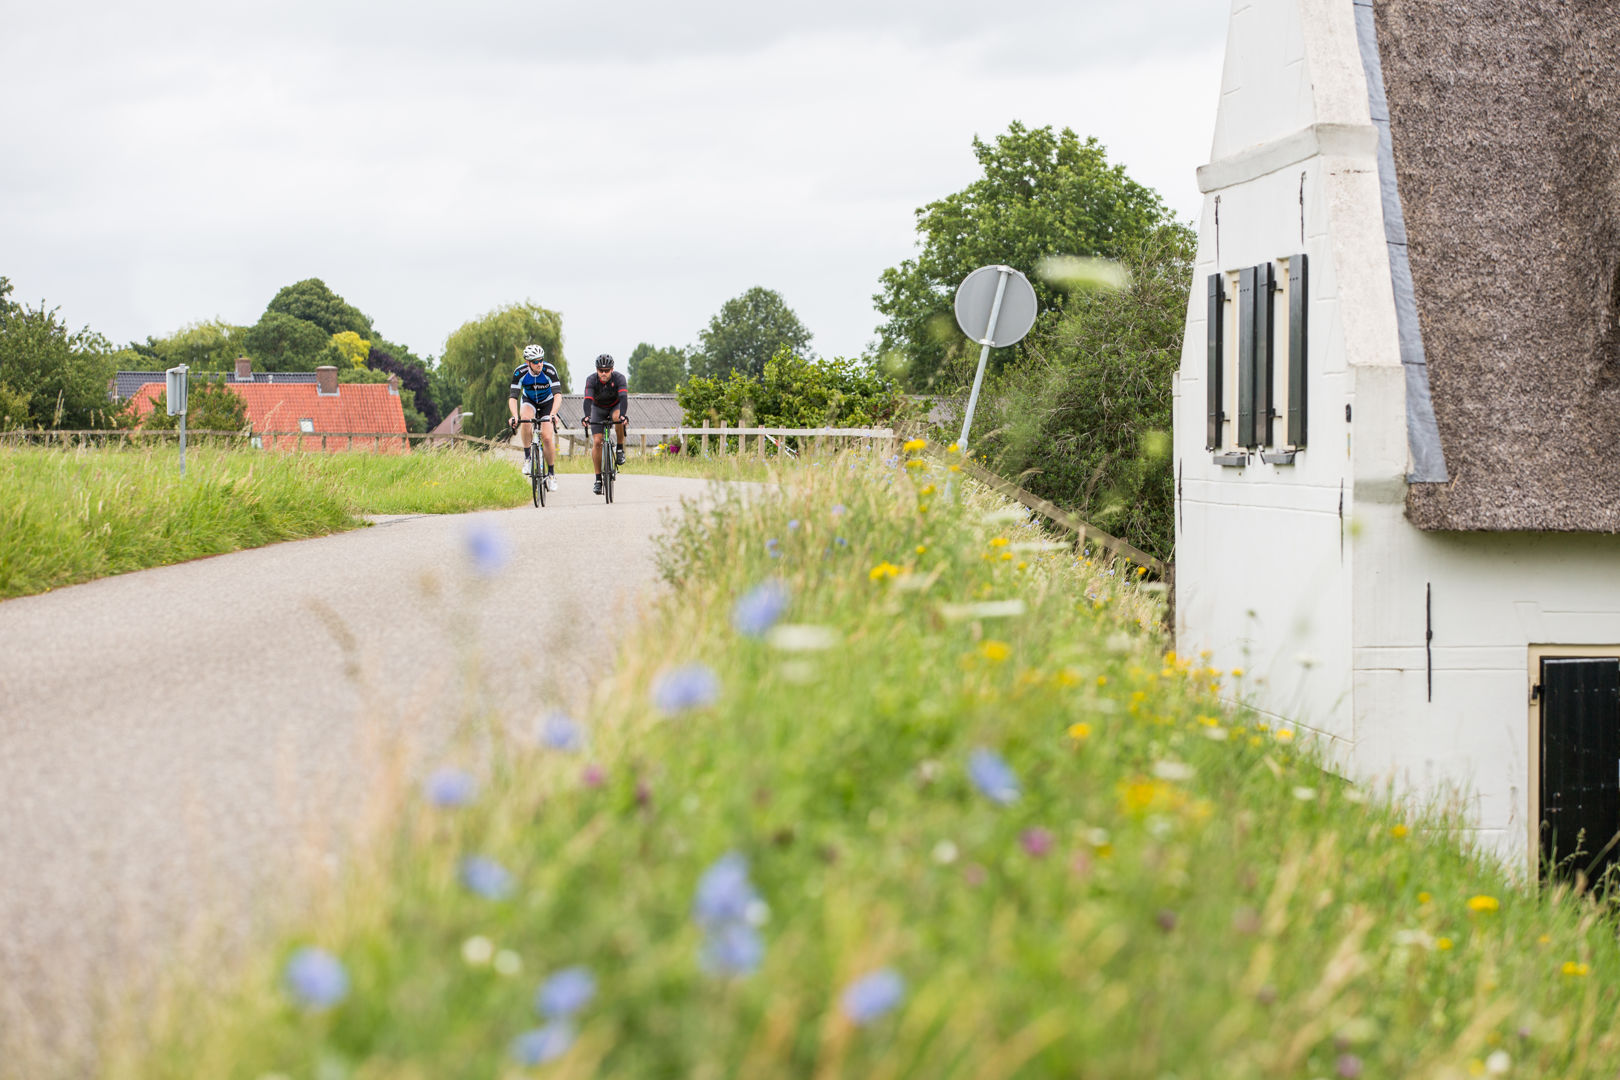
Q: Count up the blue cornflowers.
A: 13